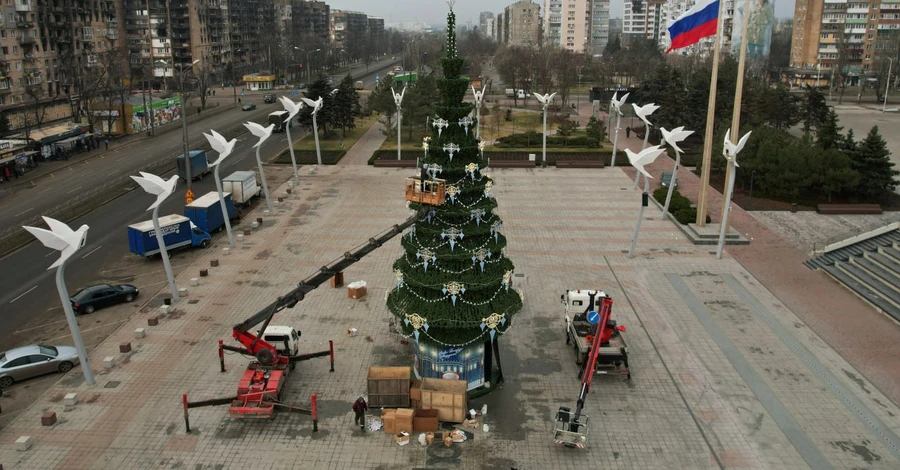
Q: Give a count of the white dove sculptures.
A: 14